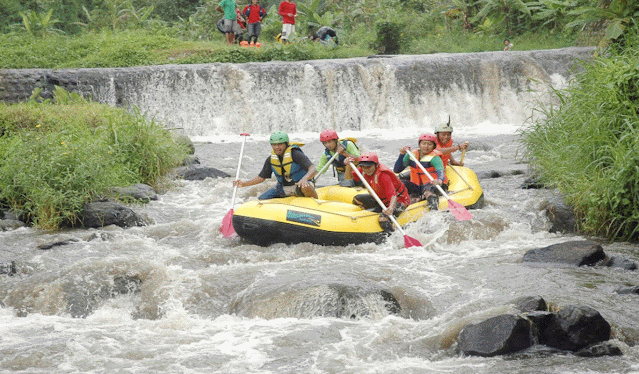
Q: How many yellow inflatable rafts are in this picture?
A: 1